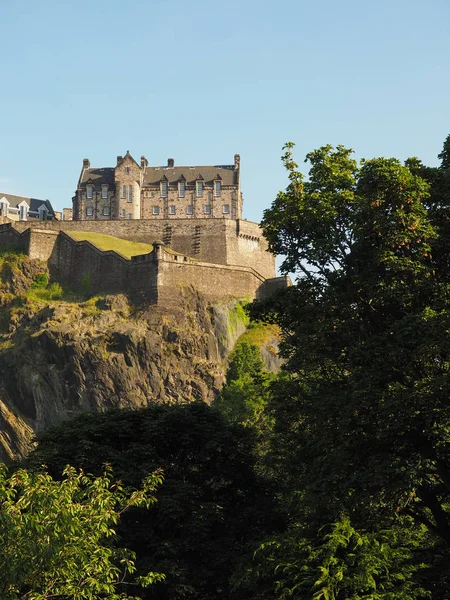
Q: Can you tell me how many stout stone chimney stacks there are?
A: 5